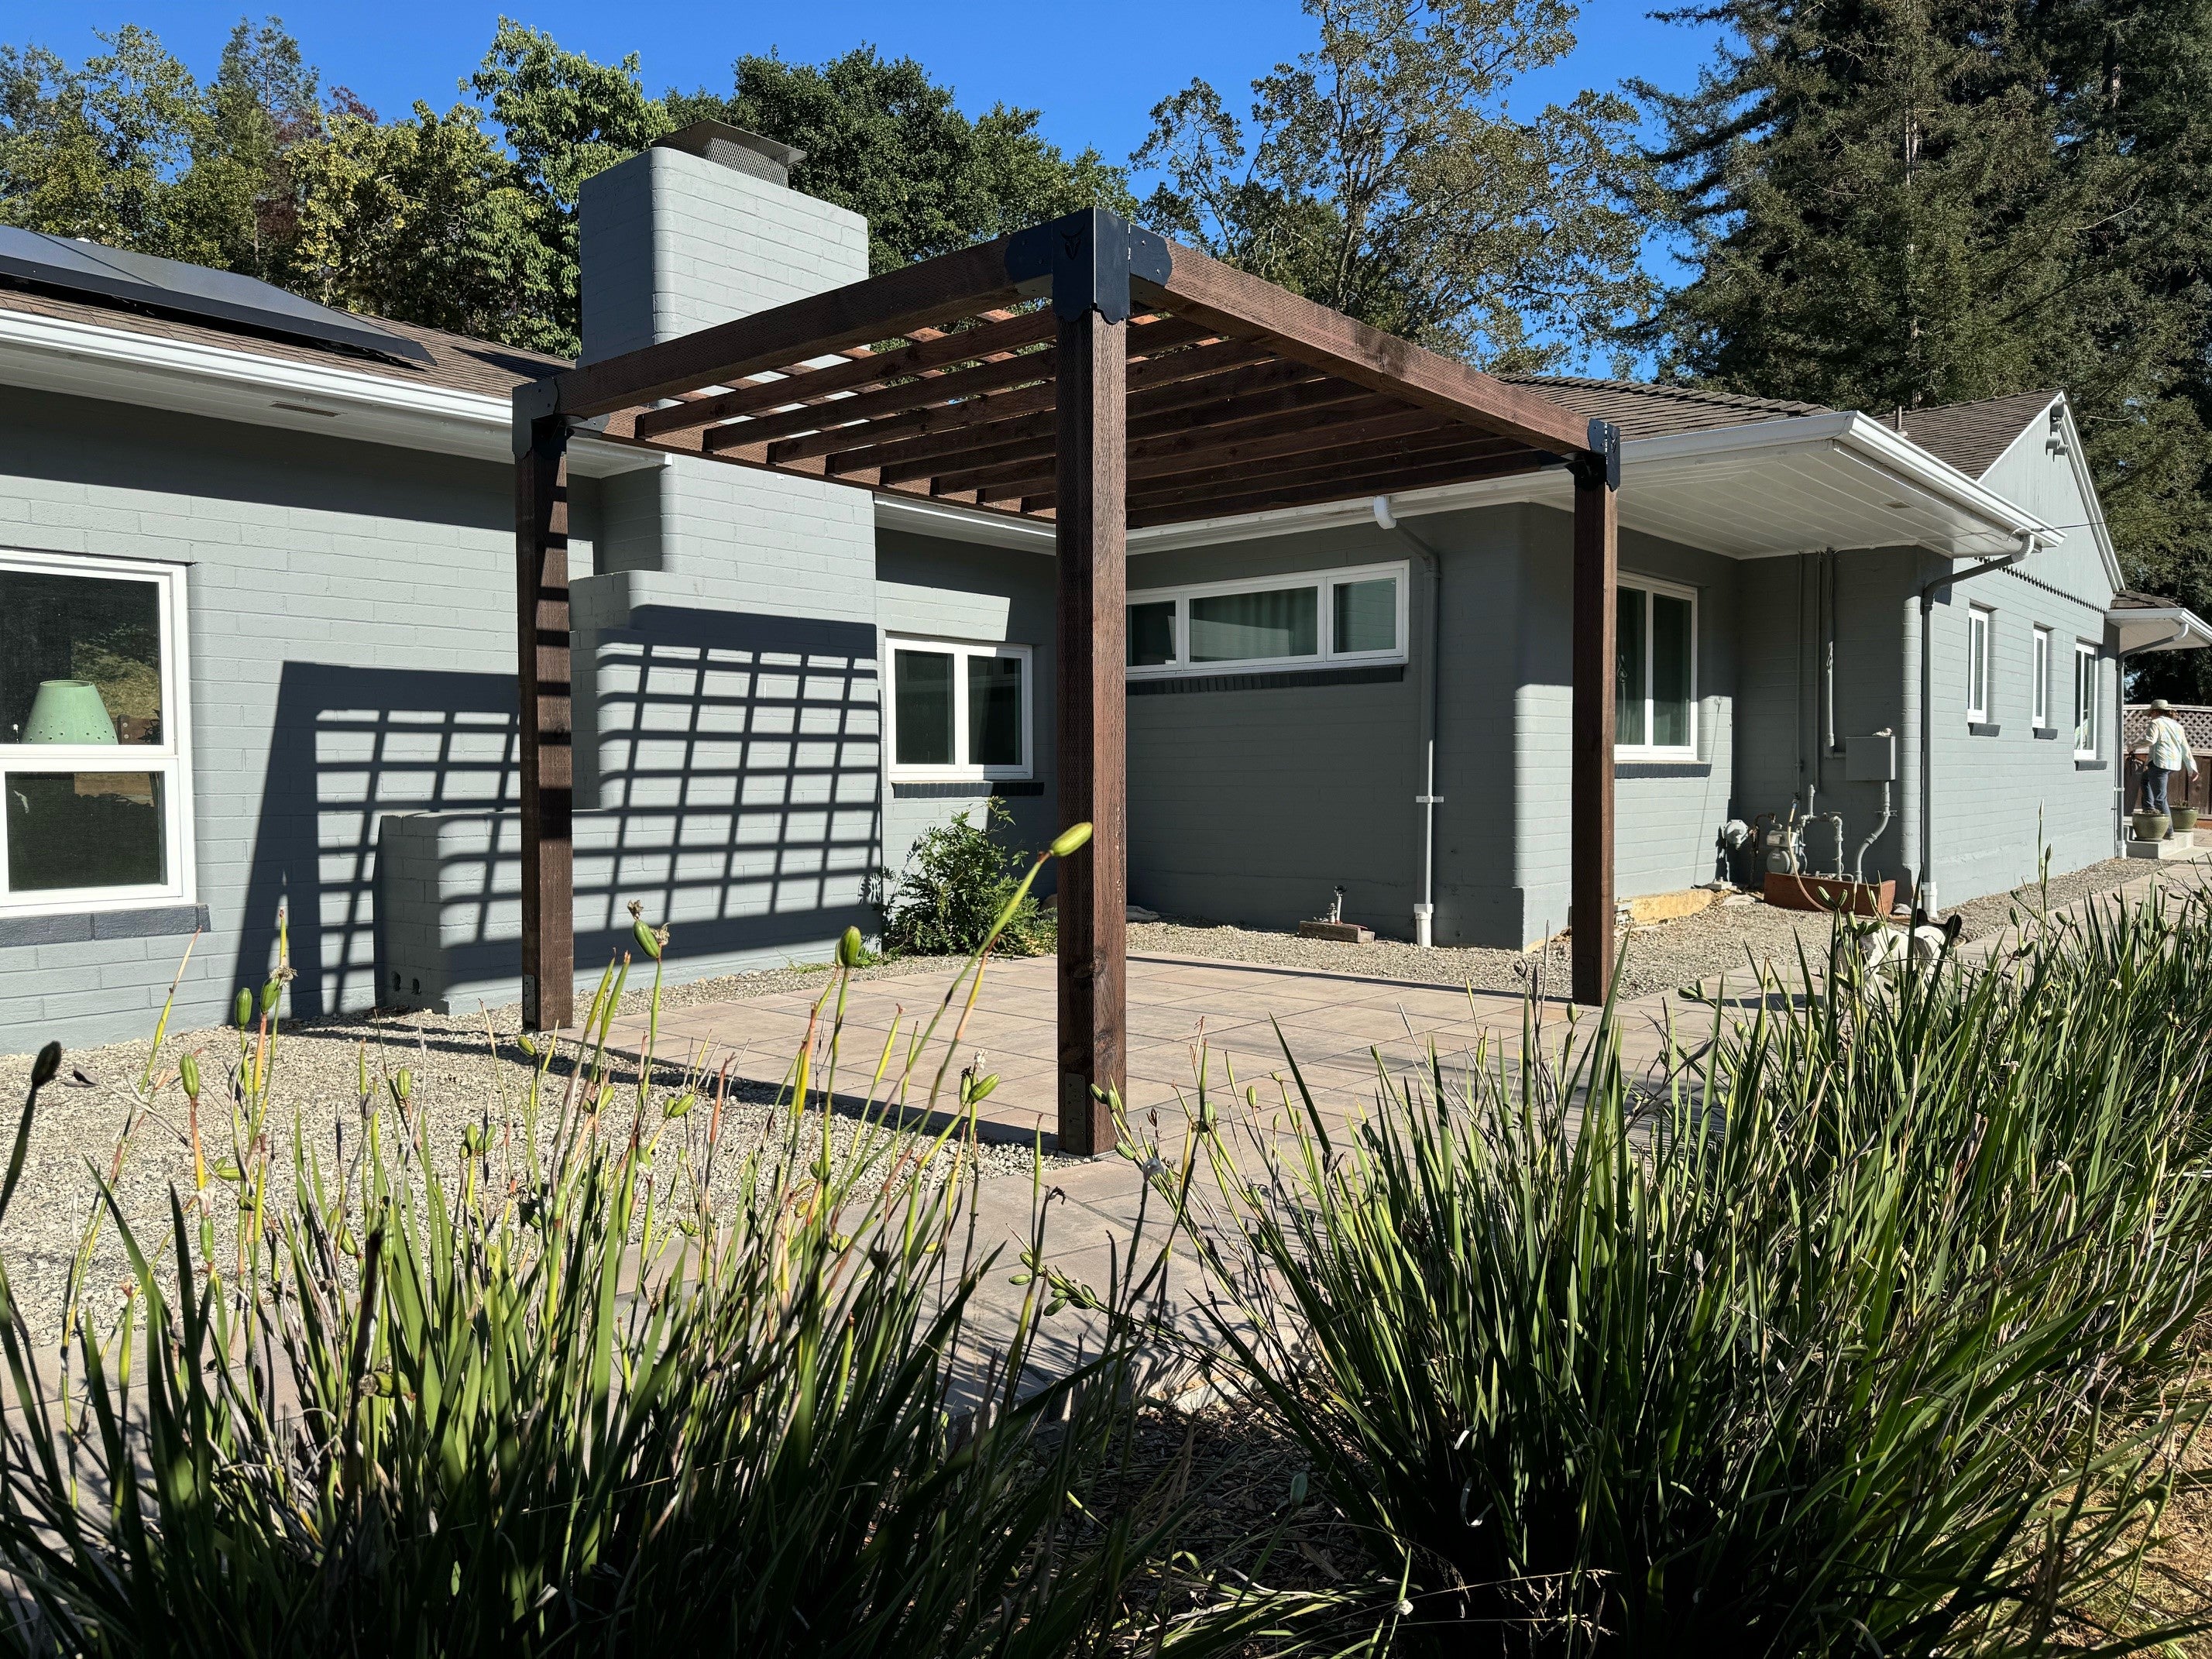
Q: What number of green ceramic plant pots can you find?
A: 2